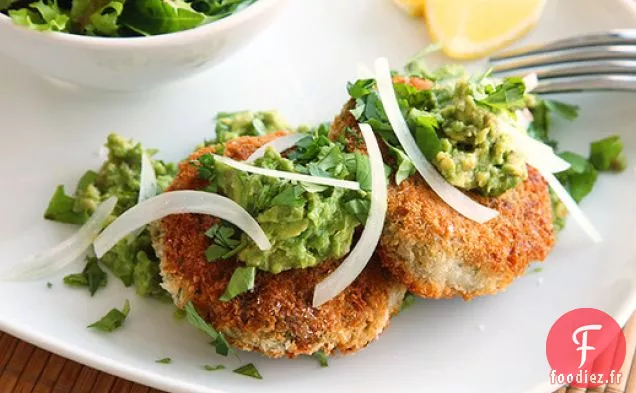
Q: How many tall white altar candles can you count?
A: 0